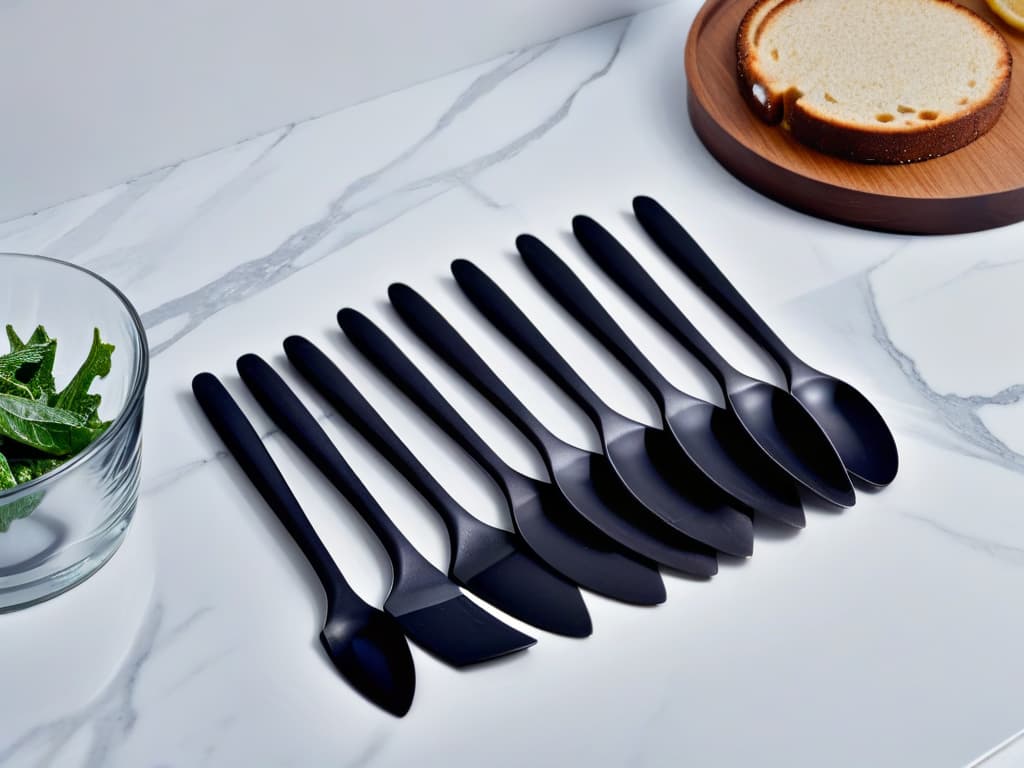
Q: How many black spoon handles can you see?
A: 9